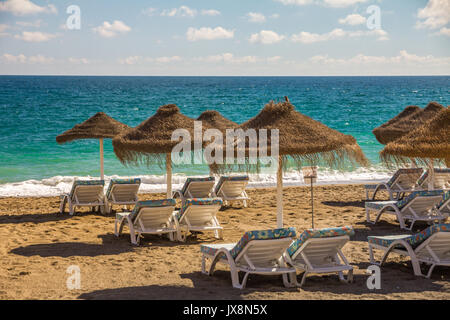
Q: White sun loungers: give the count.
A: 13